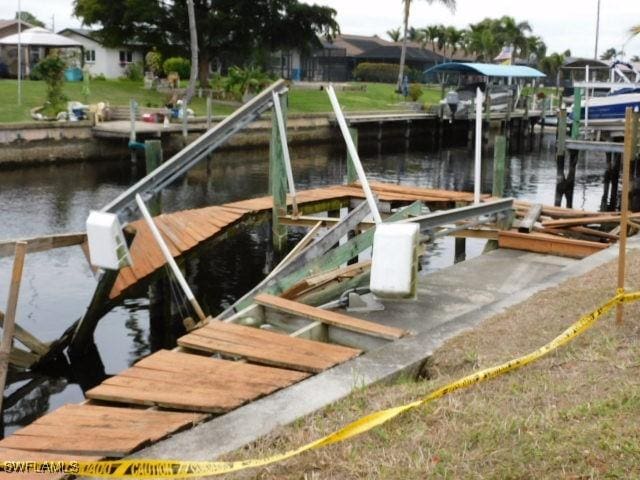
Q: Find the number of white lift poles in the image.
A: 4